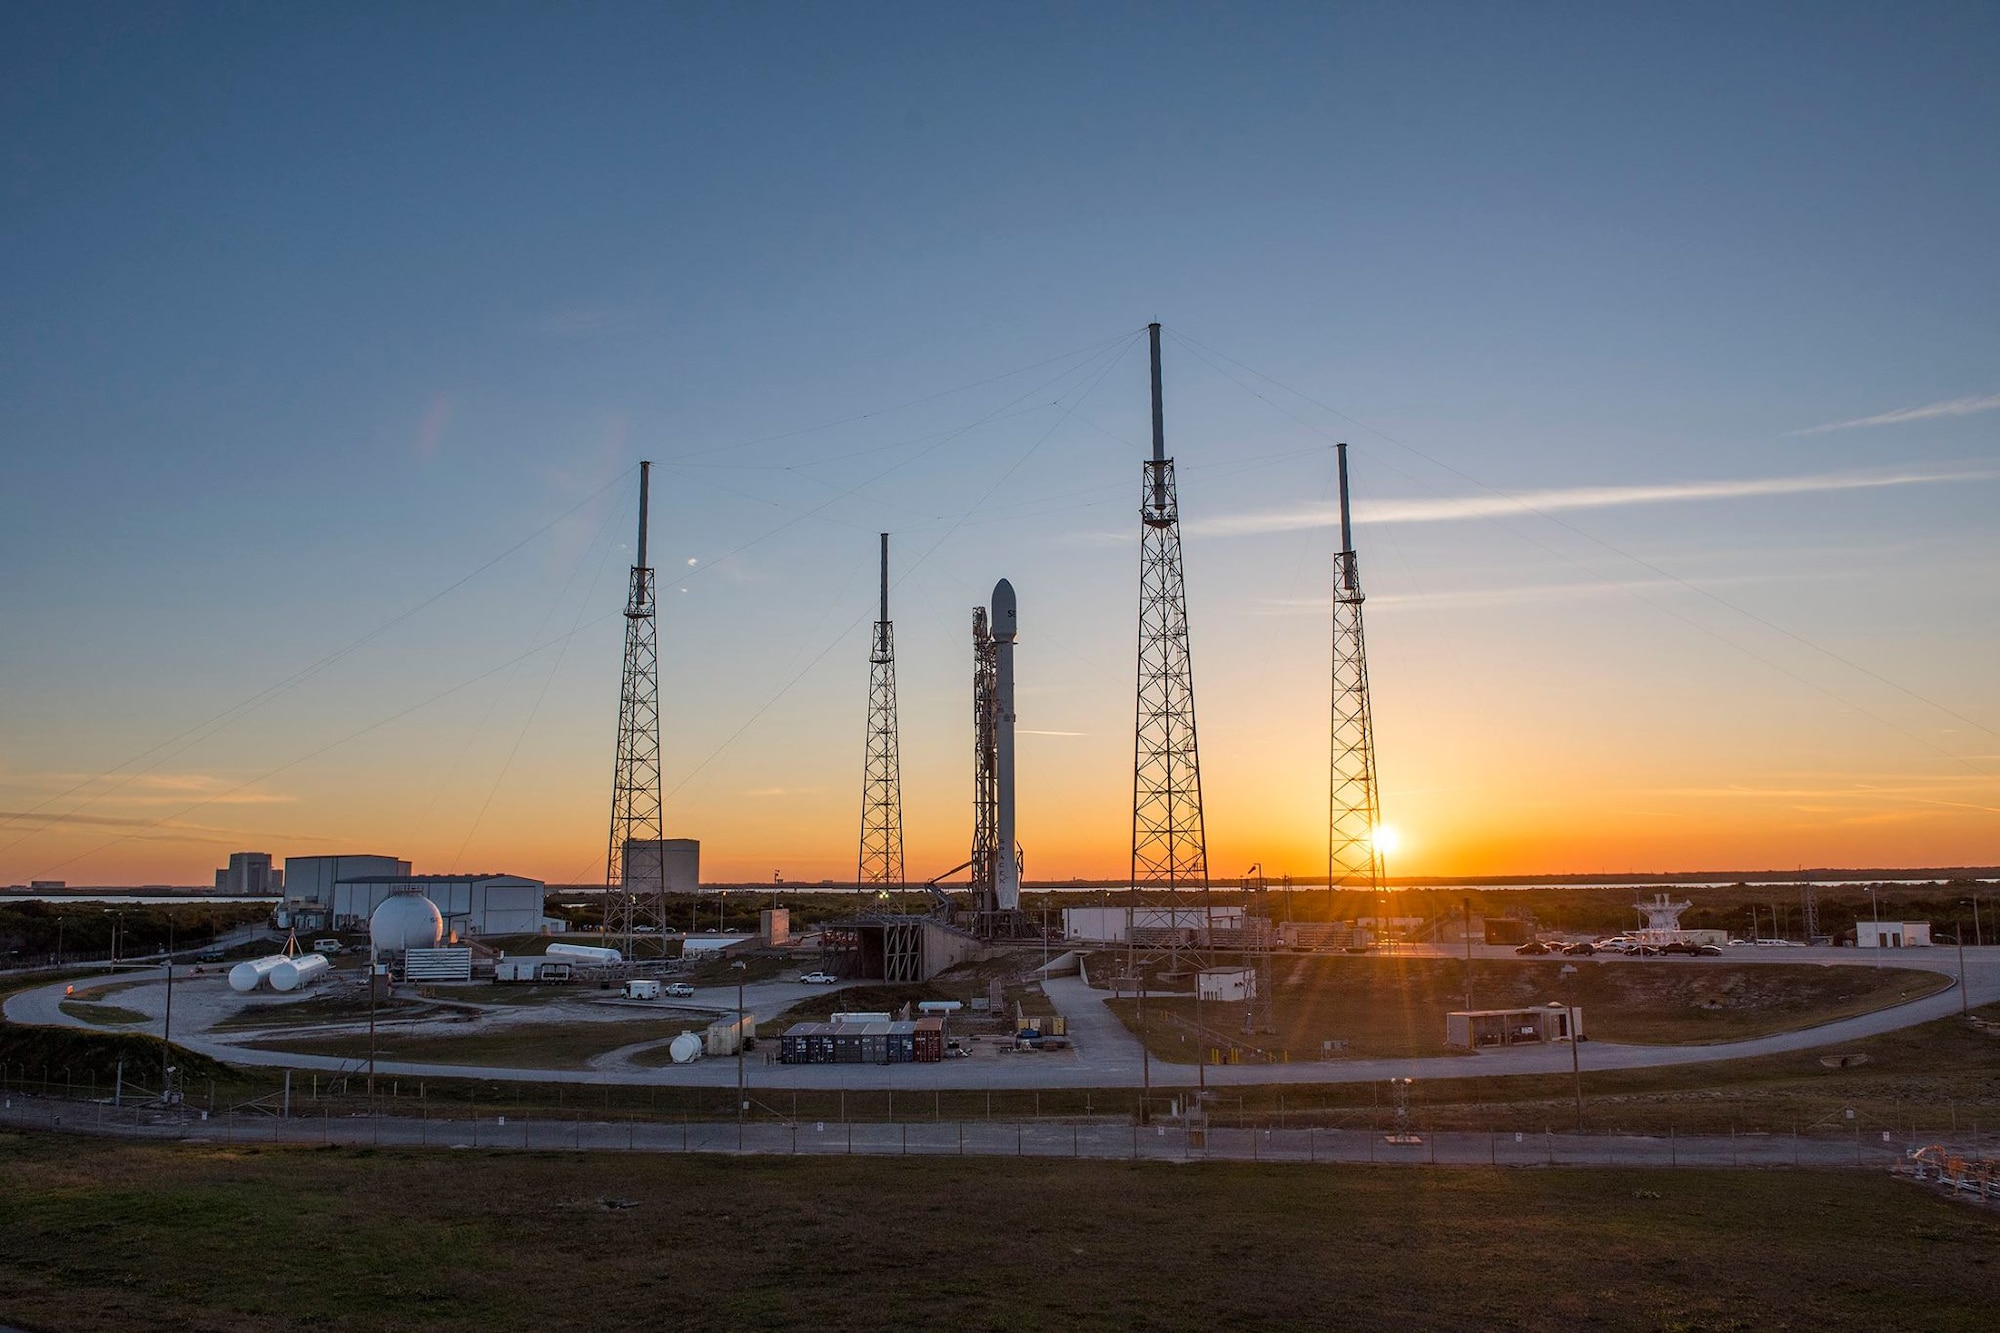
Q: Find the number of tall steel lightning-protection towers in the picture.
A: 4